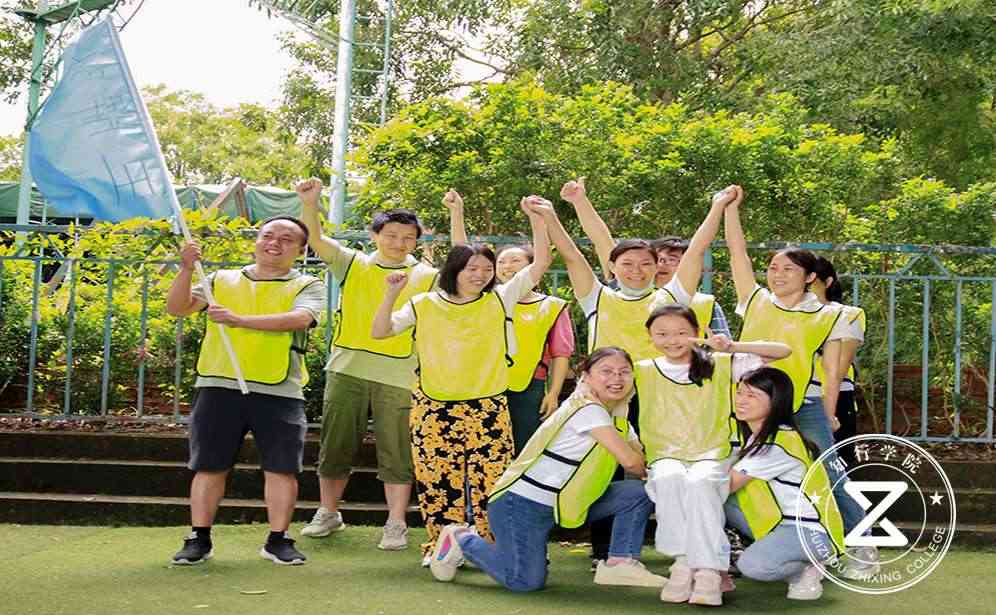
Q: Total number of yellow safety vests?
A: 11